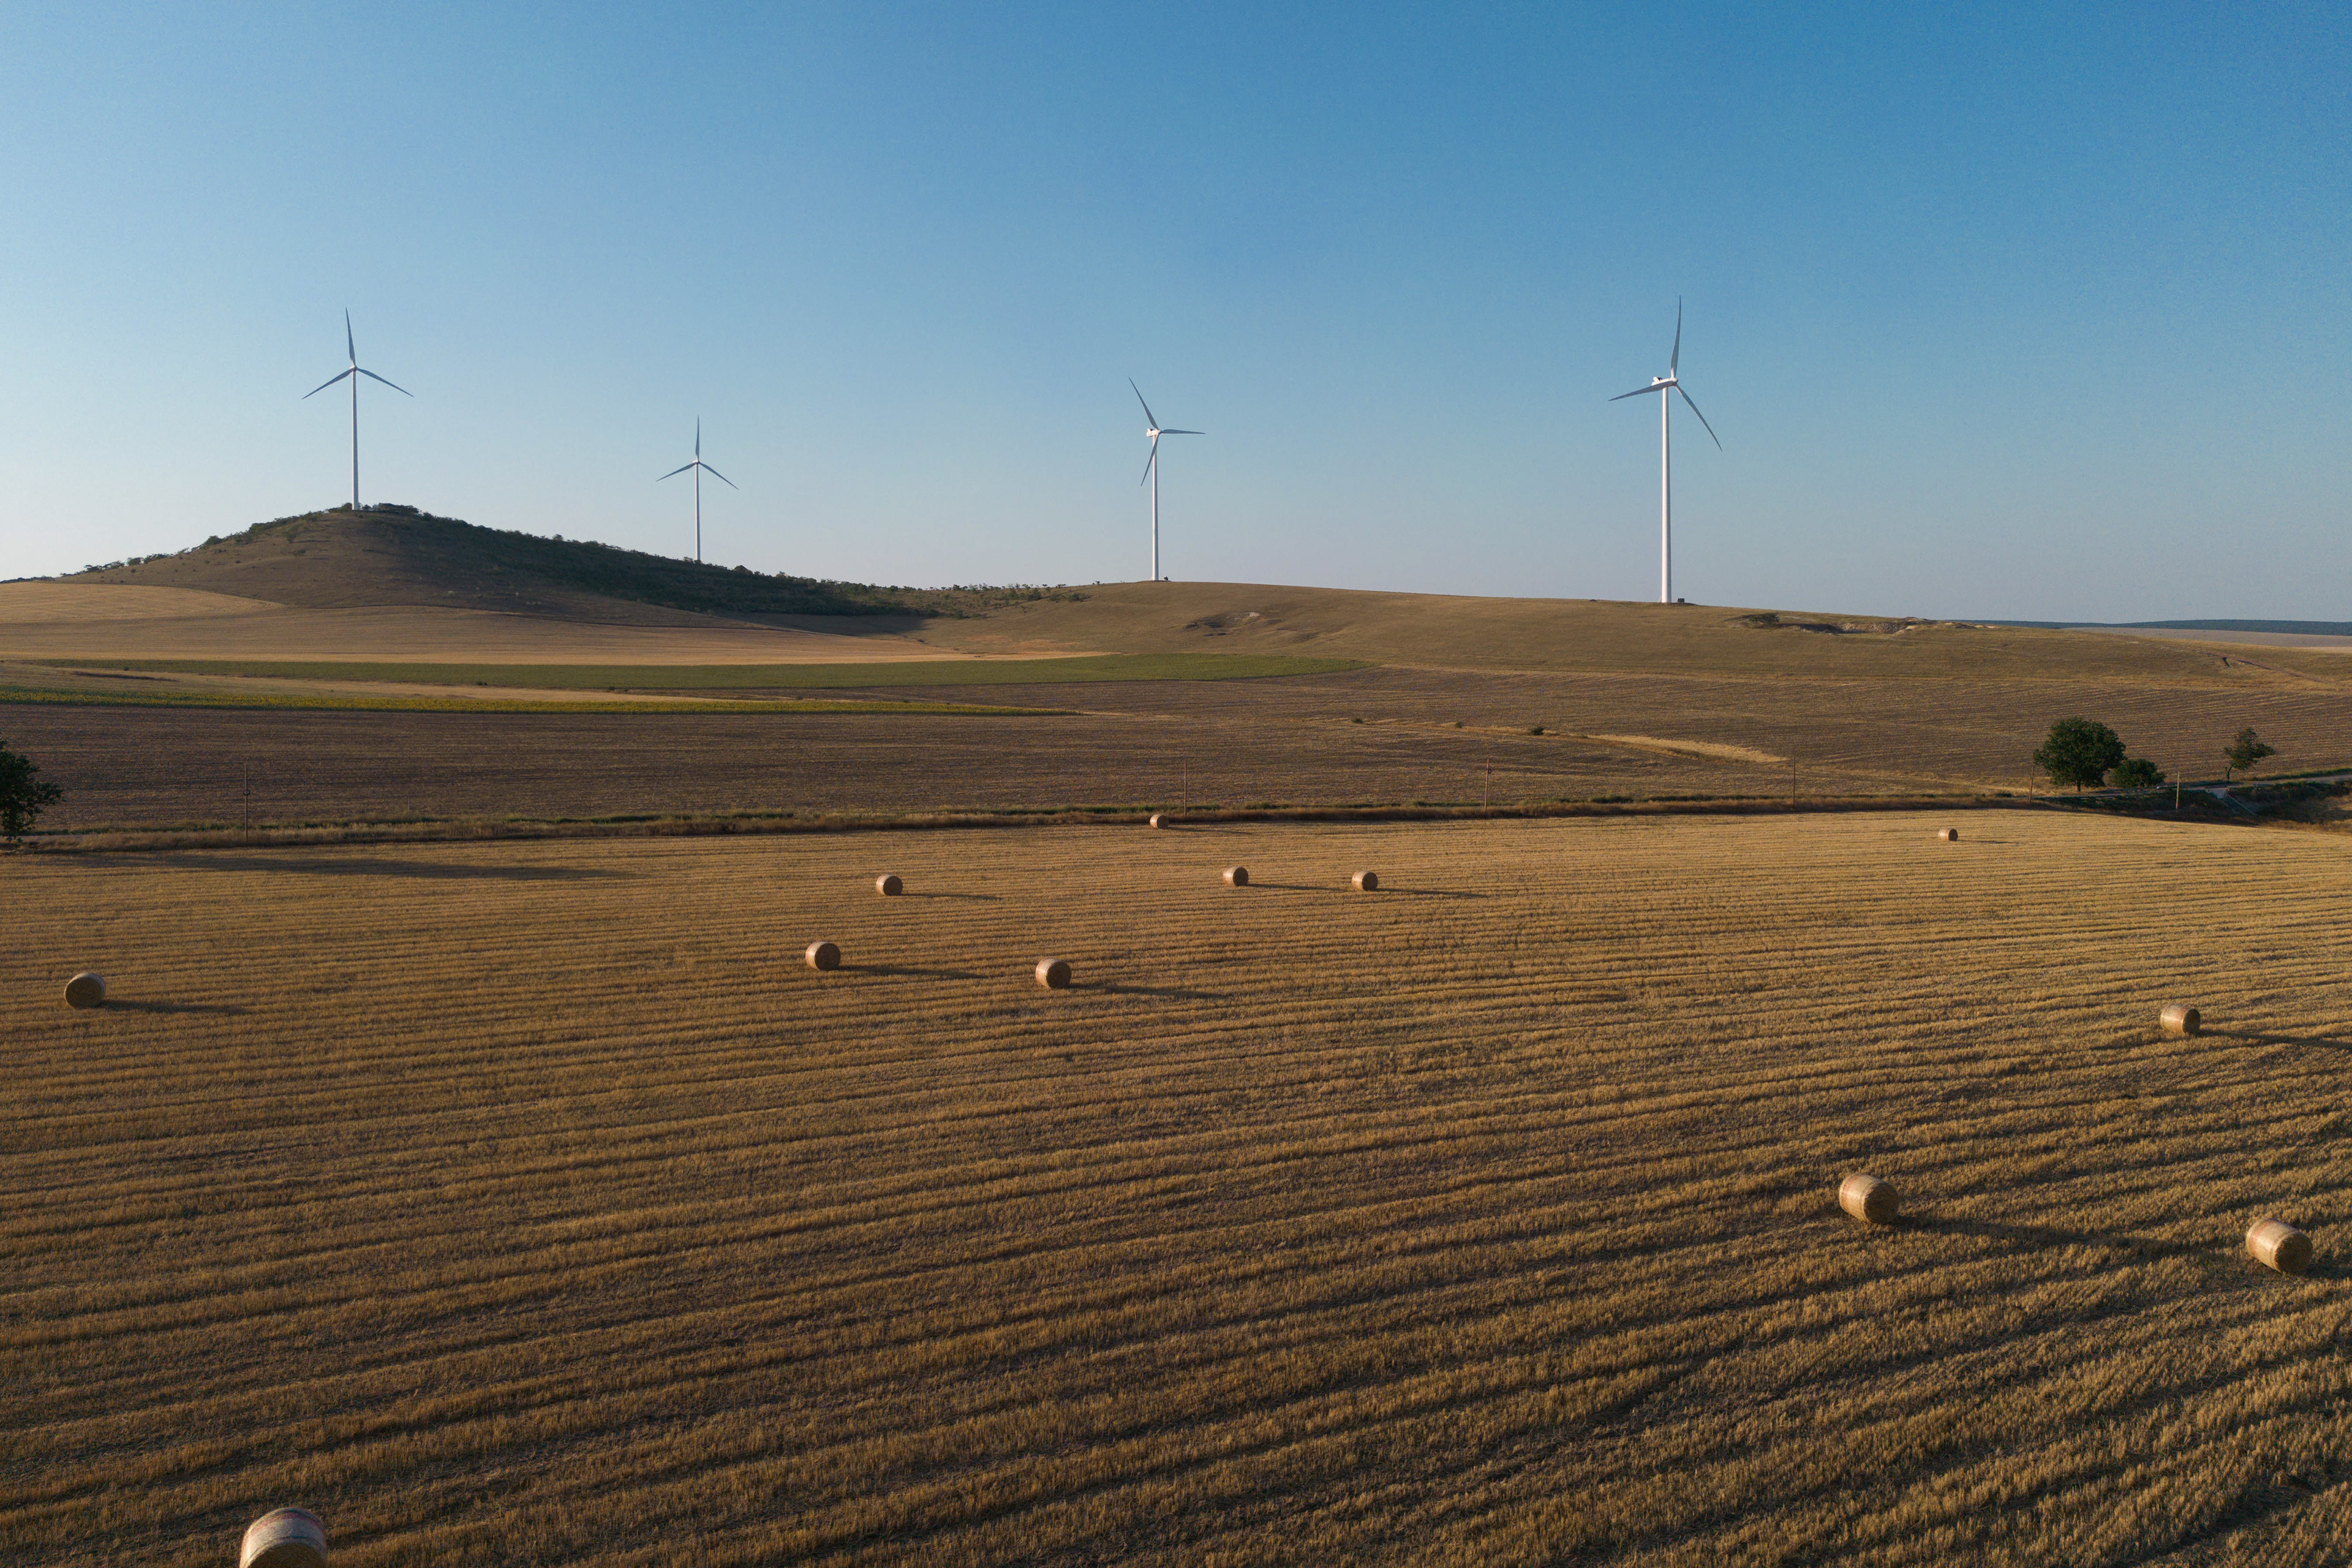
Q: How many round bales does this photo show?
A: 12